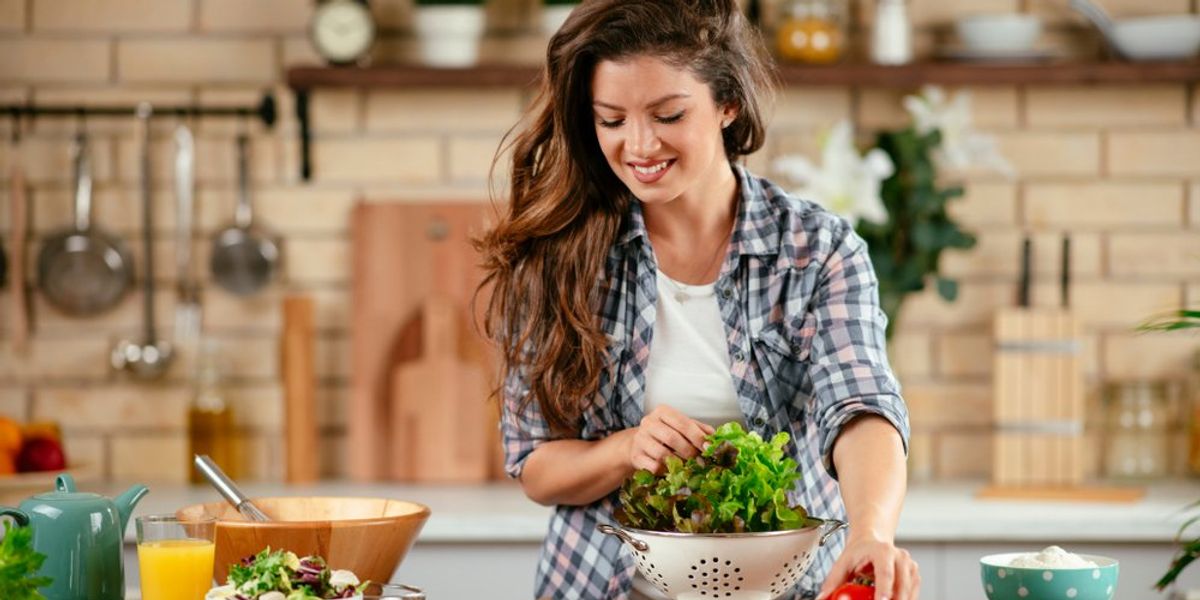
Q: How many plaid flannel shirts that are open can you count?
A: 1